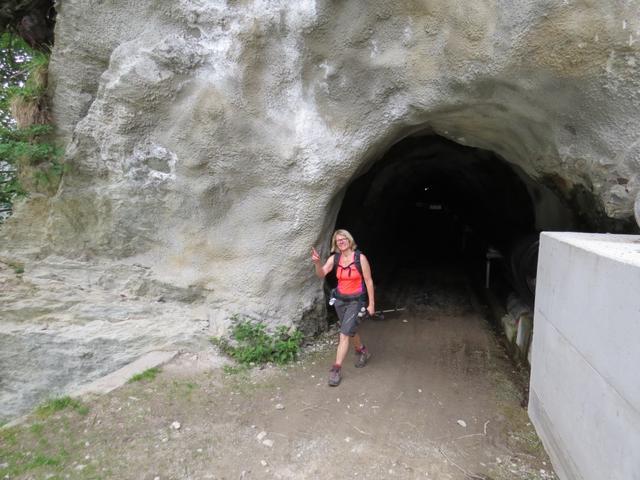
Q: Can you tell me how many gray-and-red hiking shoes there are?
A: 2